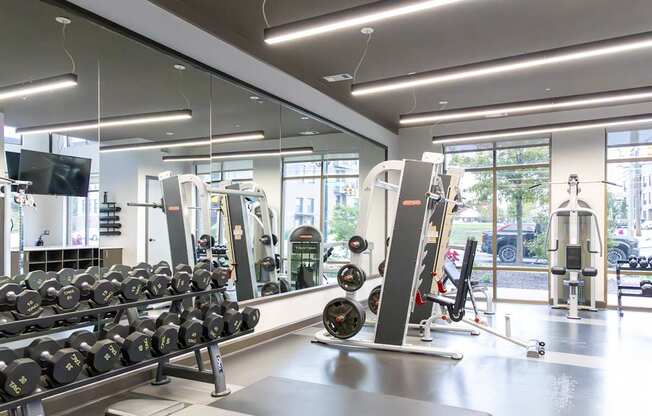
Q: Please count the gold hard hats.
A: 0